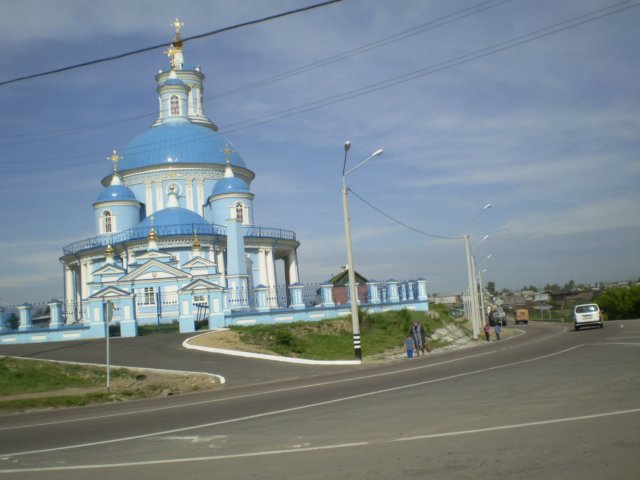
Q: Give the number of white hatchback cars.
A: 1